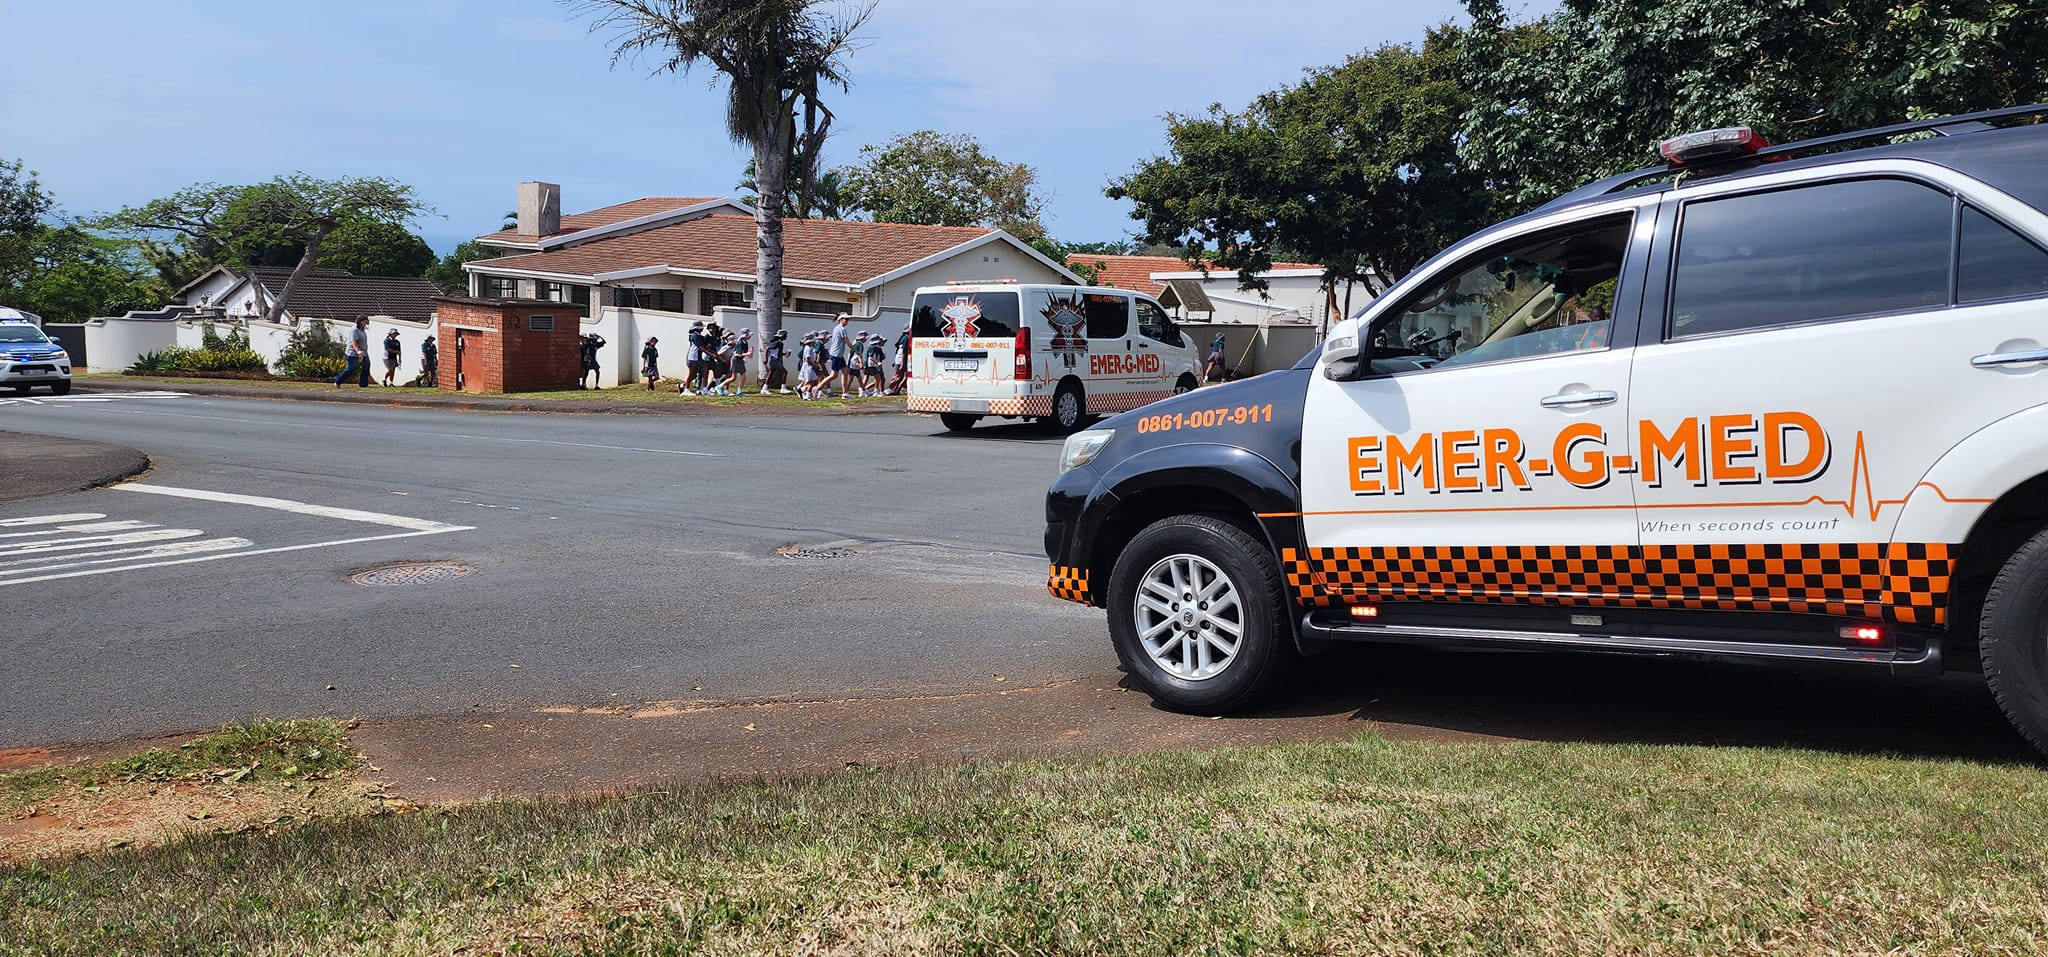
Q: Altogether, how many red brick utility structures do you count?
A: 1